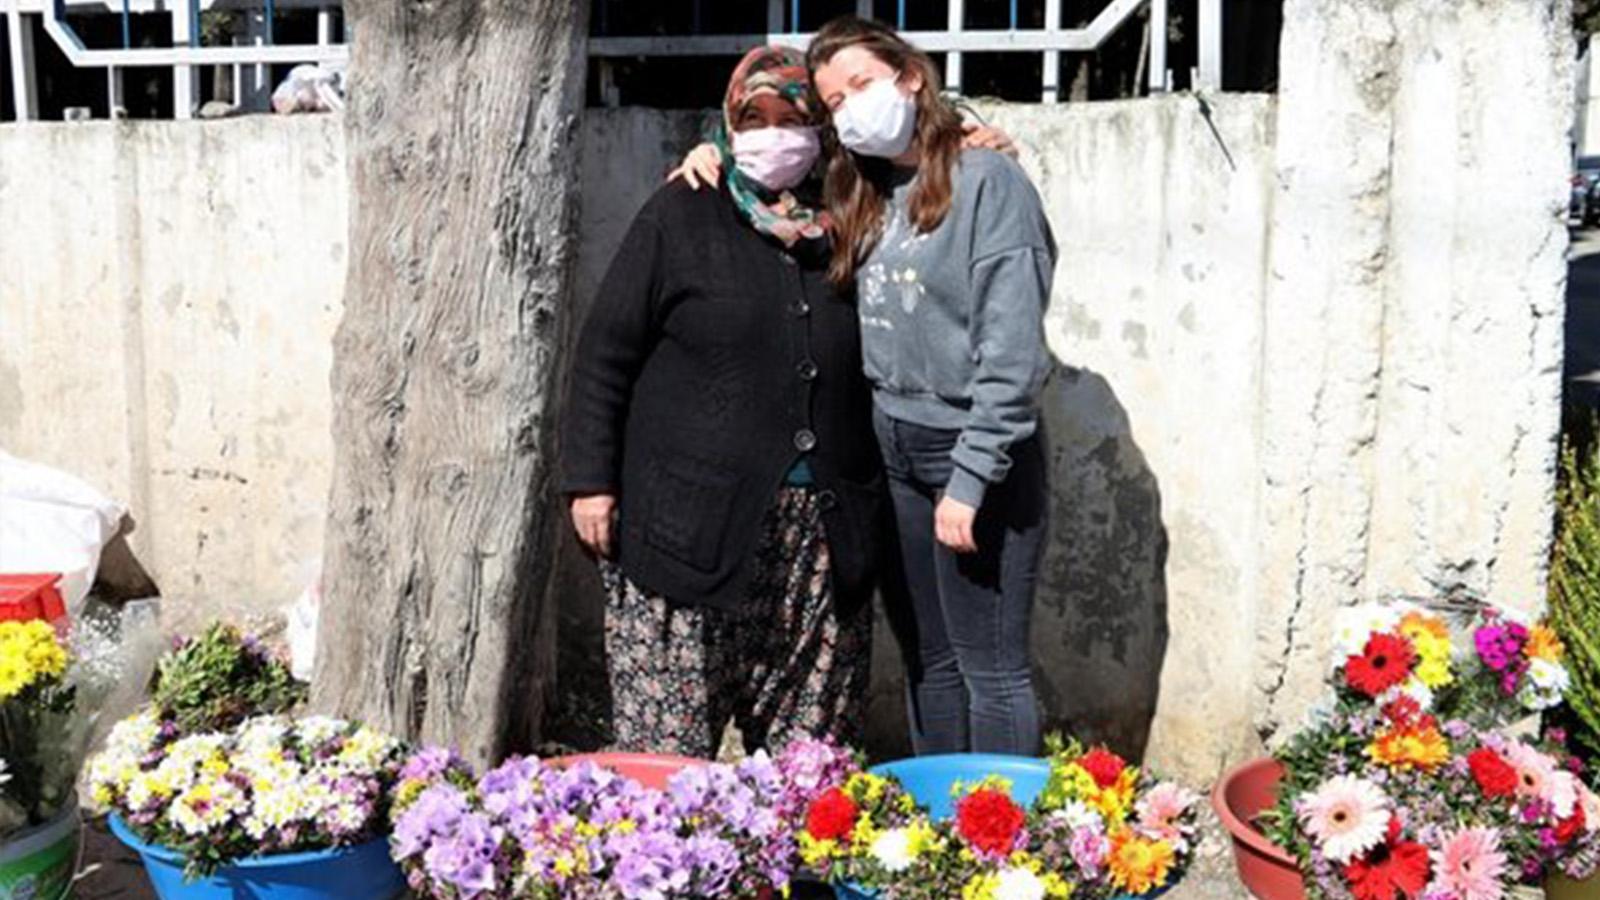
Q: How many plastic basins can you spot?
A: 4